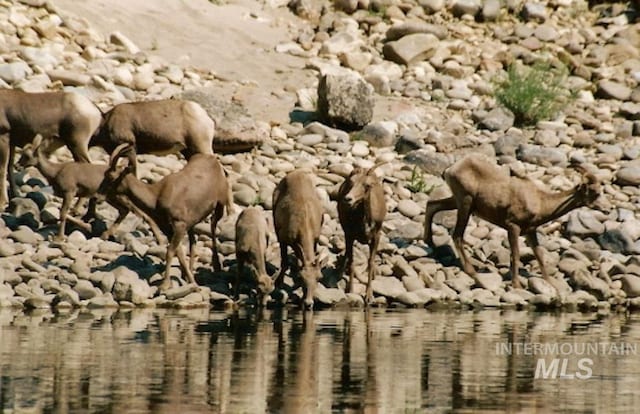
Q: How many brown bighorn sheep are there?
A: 8